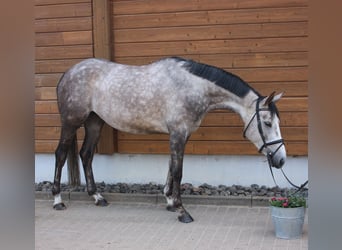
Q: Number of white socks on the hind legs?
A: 2